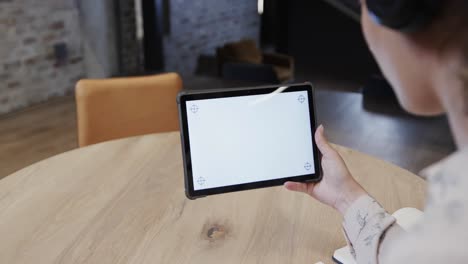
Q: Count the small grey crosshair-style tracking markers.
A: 4